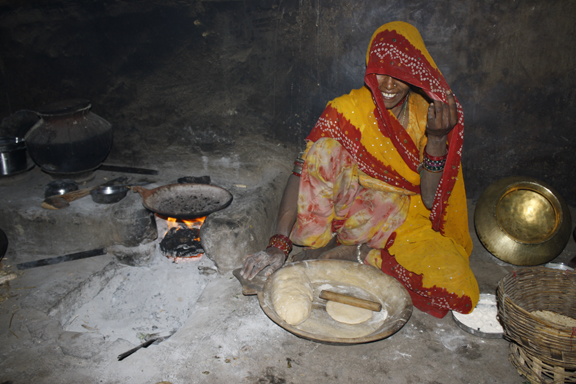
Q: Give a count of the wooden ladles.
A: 1